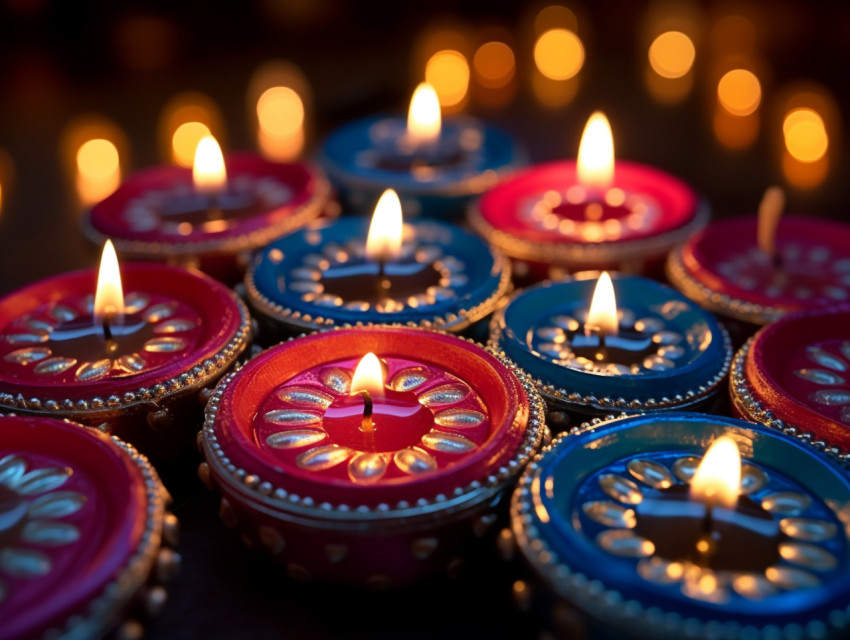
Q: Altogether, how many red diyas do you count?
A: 7